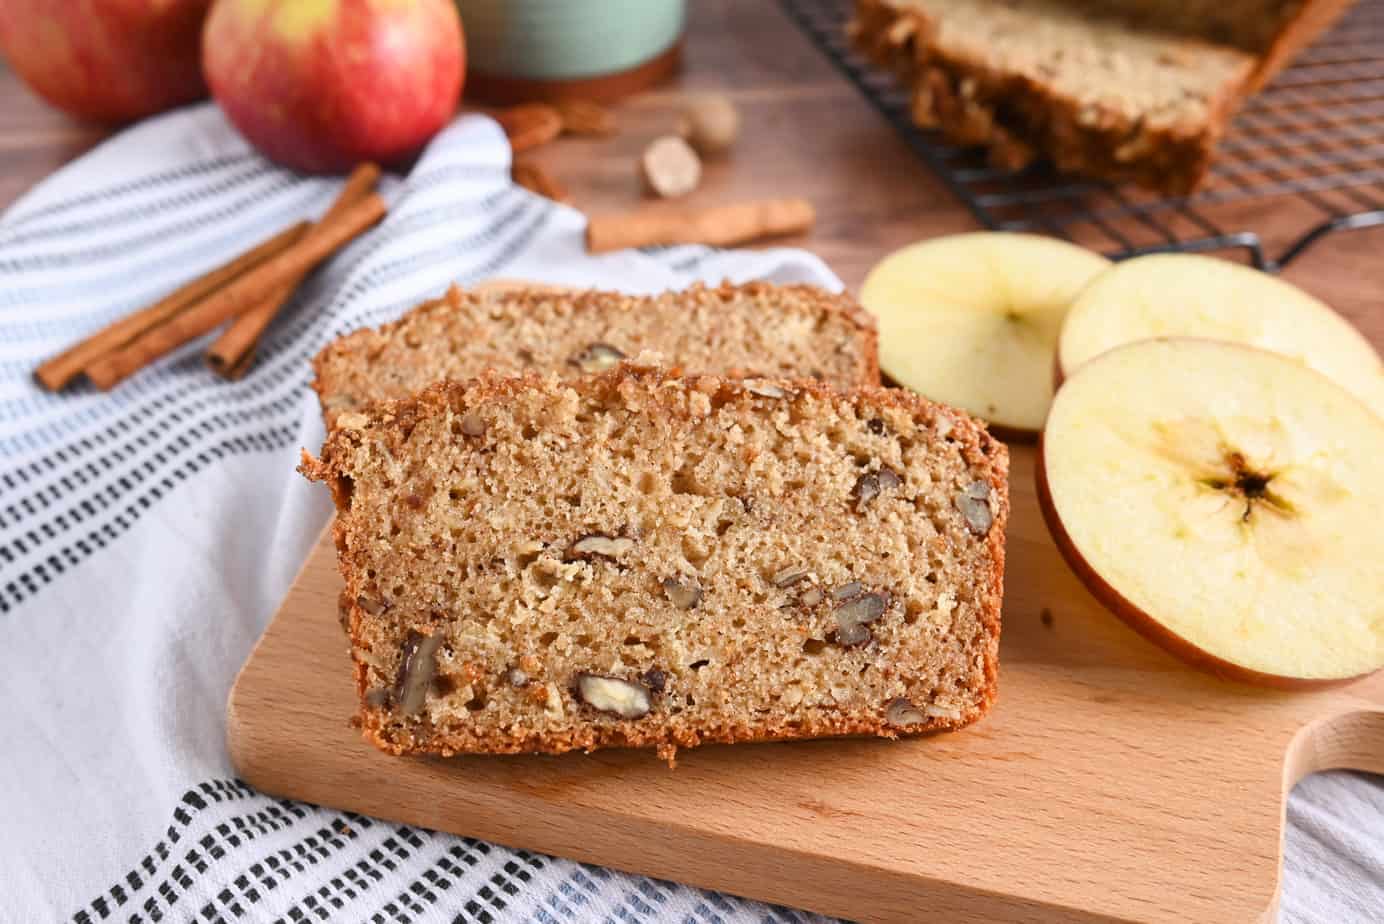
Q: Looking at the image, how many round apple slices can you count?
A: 3